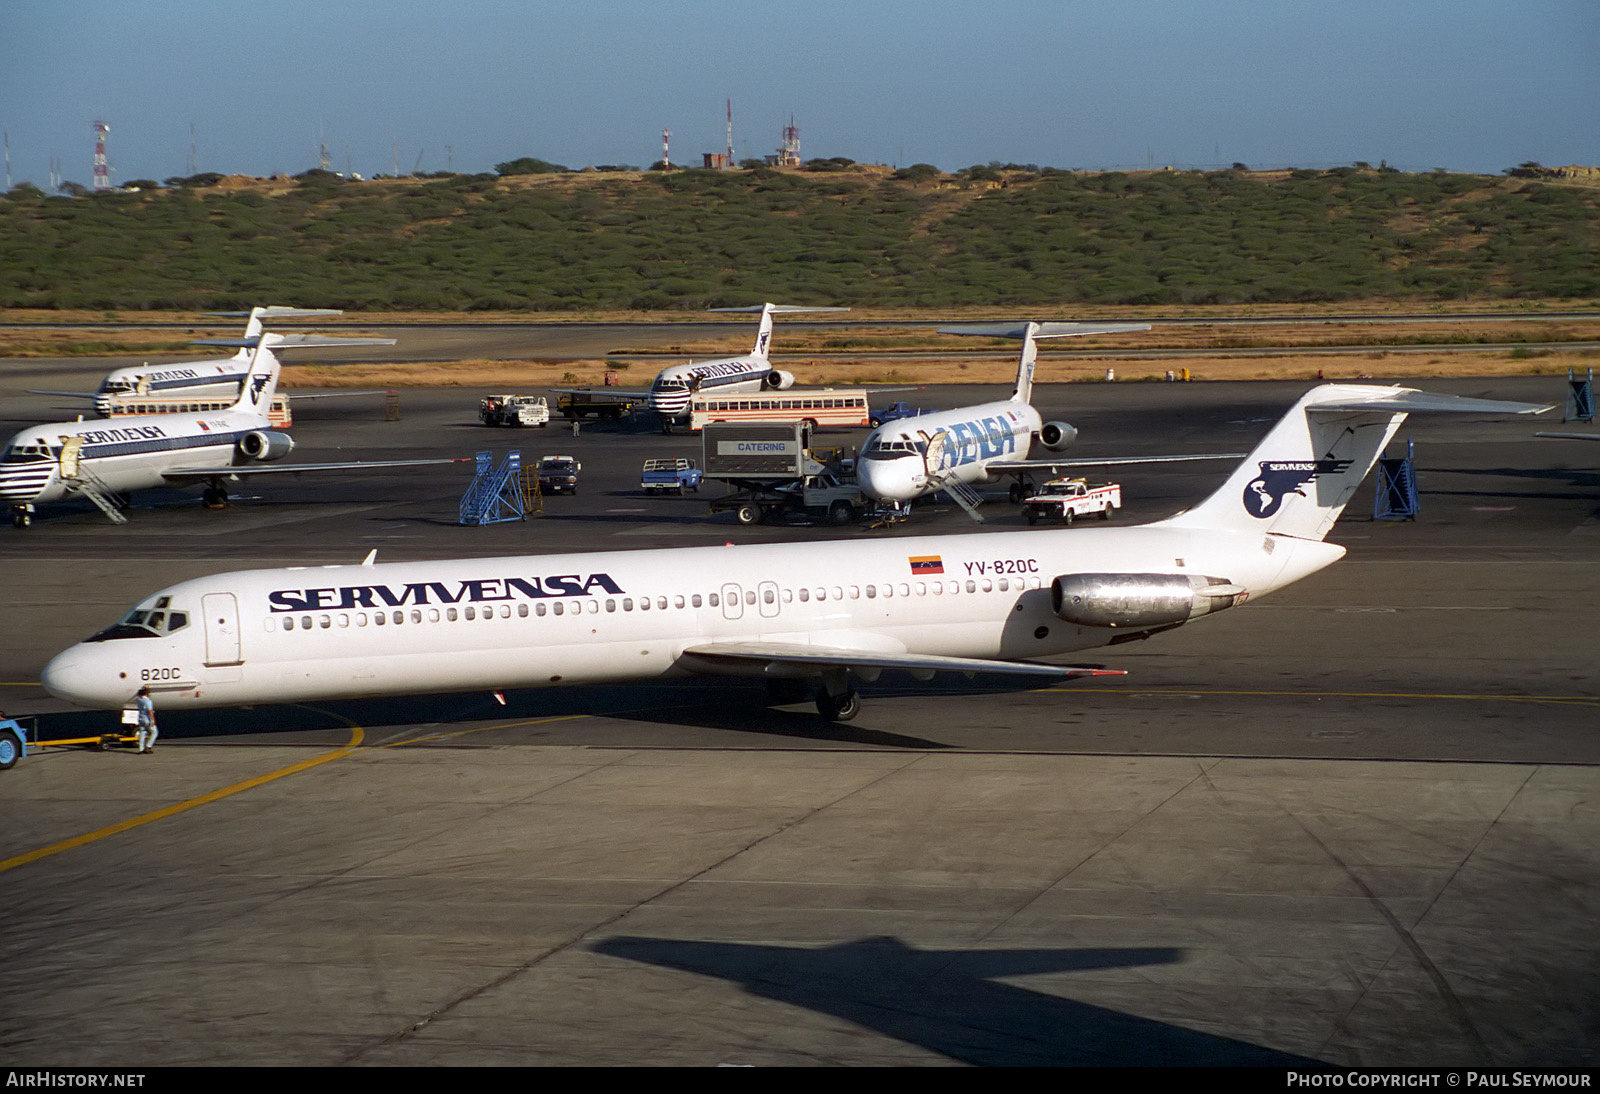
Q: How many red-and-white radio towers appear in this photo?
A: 4